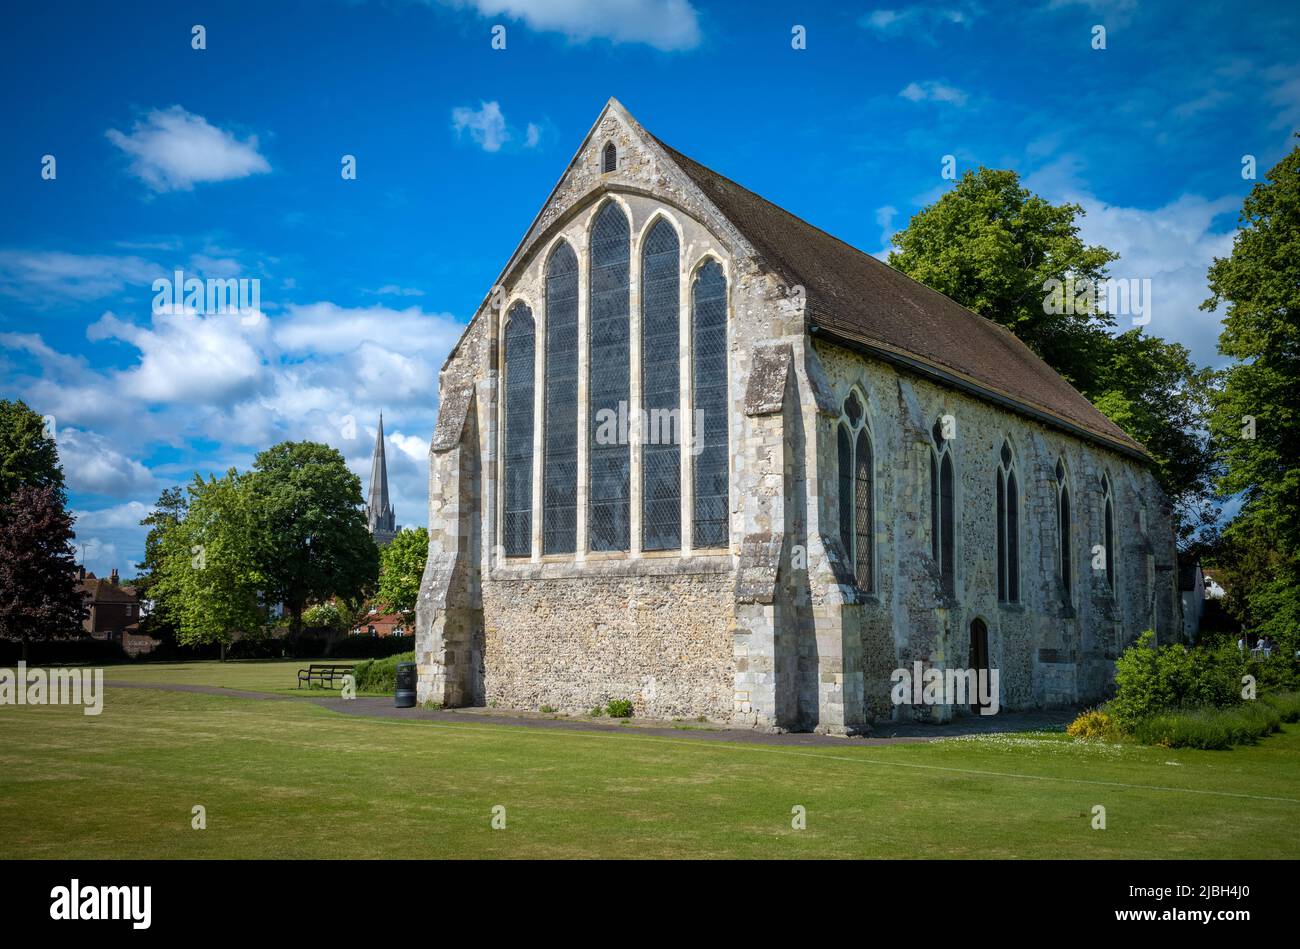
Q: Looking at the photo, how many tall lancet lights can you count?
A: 5